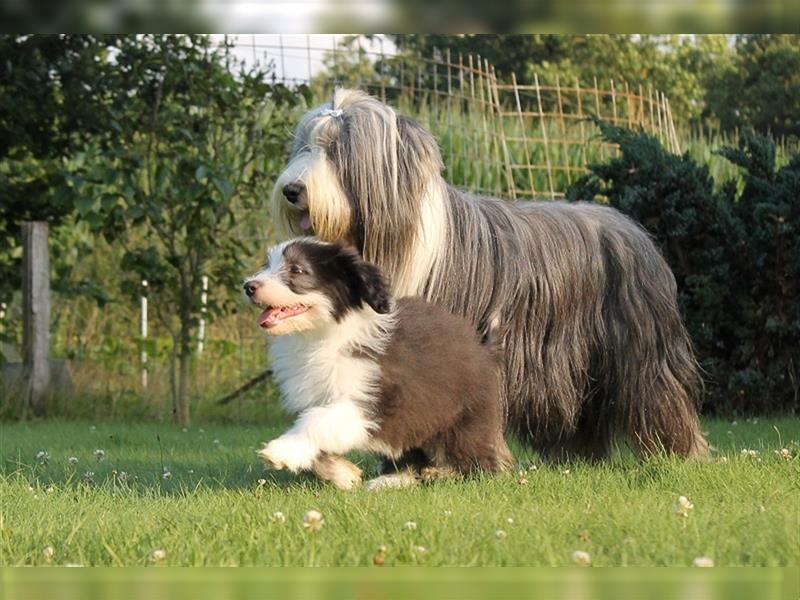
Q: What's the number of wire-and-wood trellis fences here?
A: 1